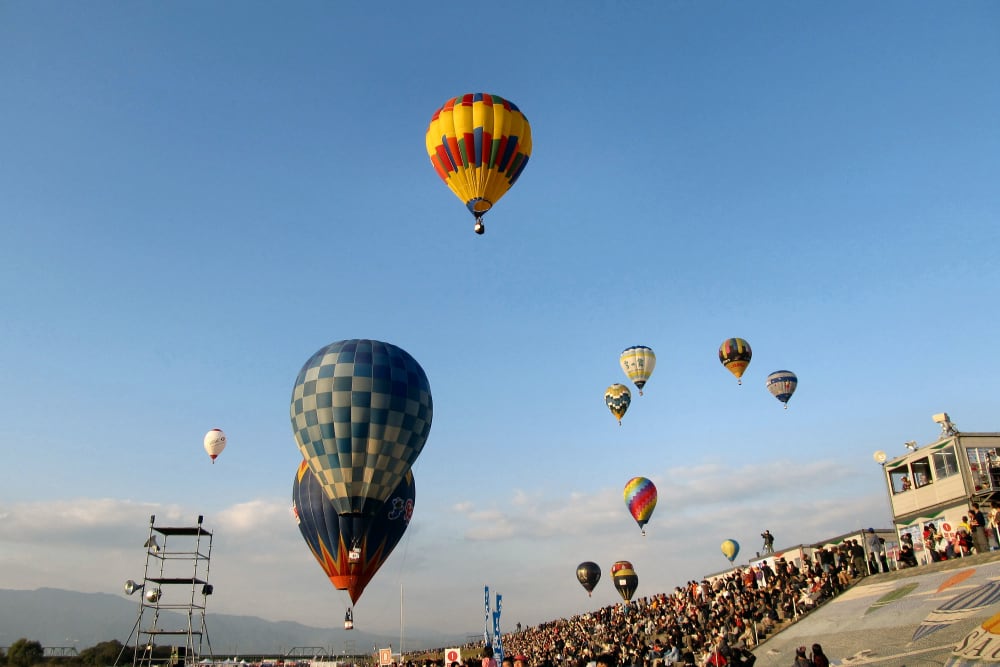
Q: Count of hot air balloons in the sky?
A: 13